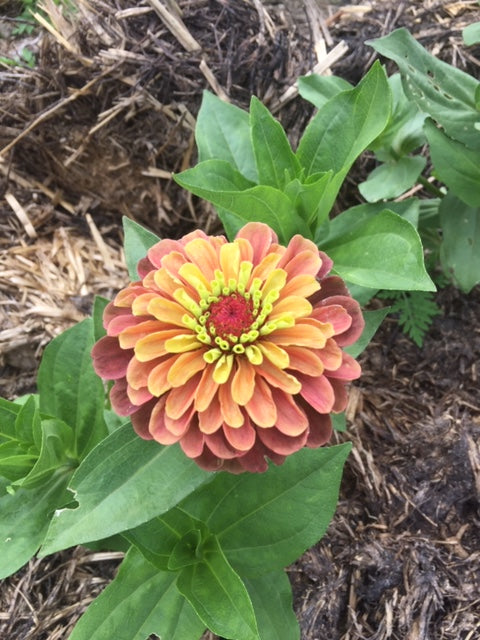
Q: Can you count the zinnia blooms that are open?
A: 1